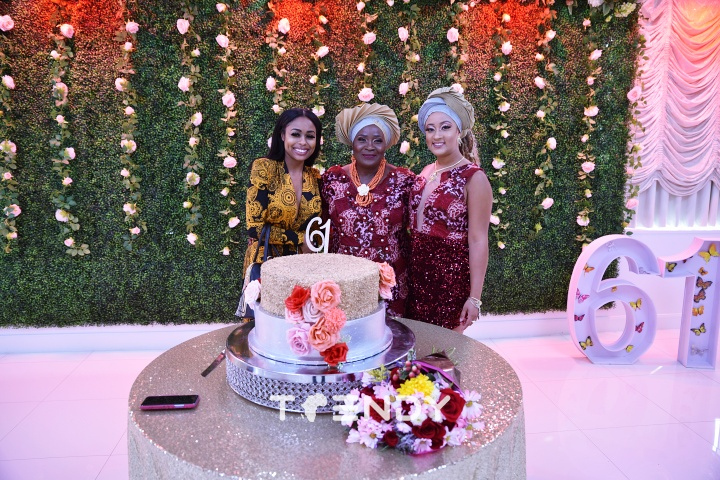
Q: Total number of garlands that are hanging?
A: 14